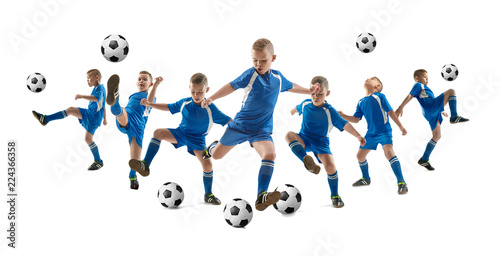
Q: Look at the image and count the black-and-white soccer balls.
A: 7